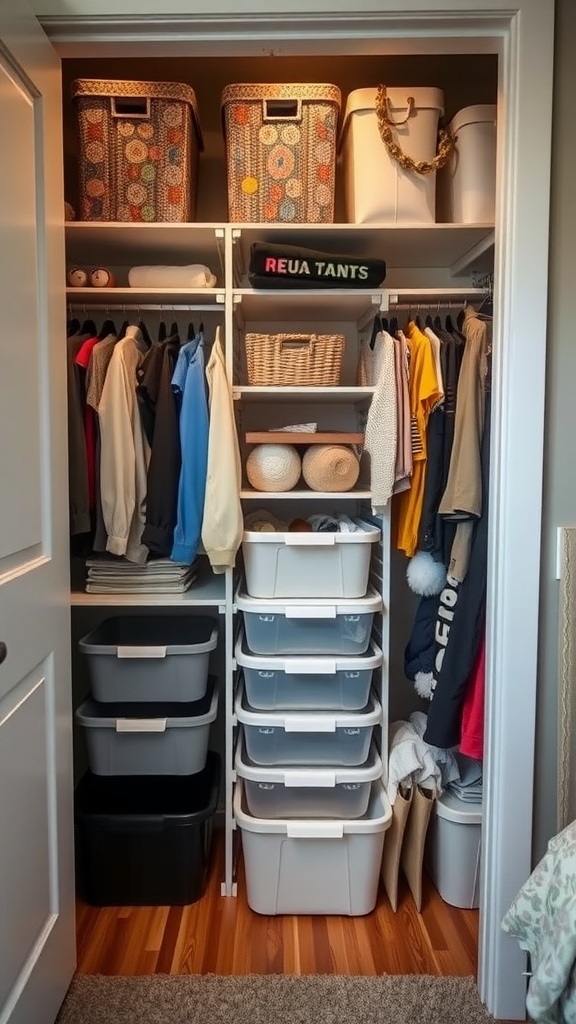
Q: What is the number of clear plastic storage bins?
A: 4